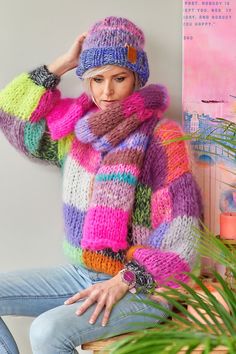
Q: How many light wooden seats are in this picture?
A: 1